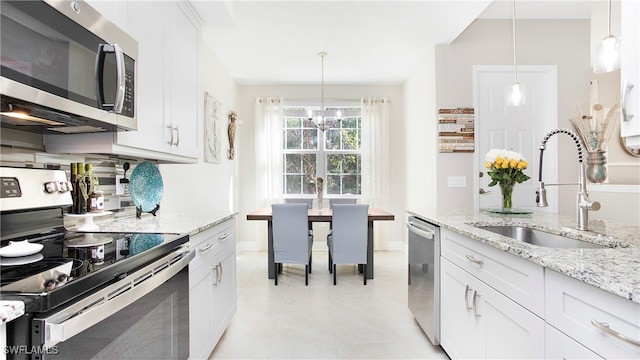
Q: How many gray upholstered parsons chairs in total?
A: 4